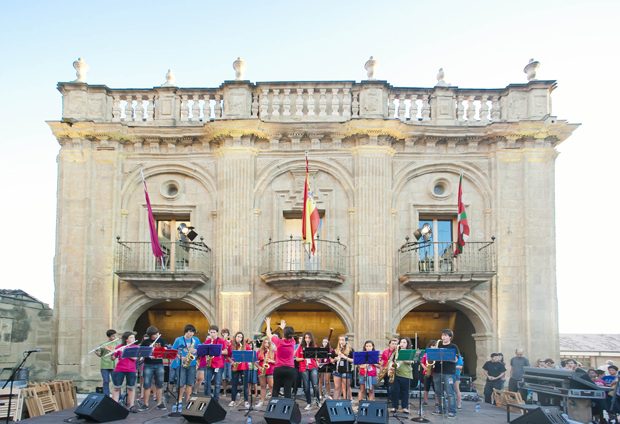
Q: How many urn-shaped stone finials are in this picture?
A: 6